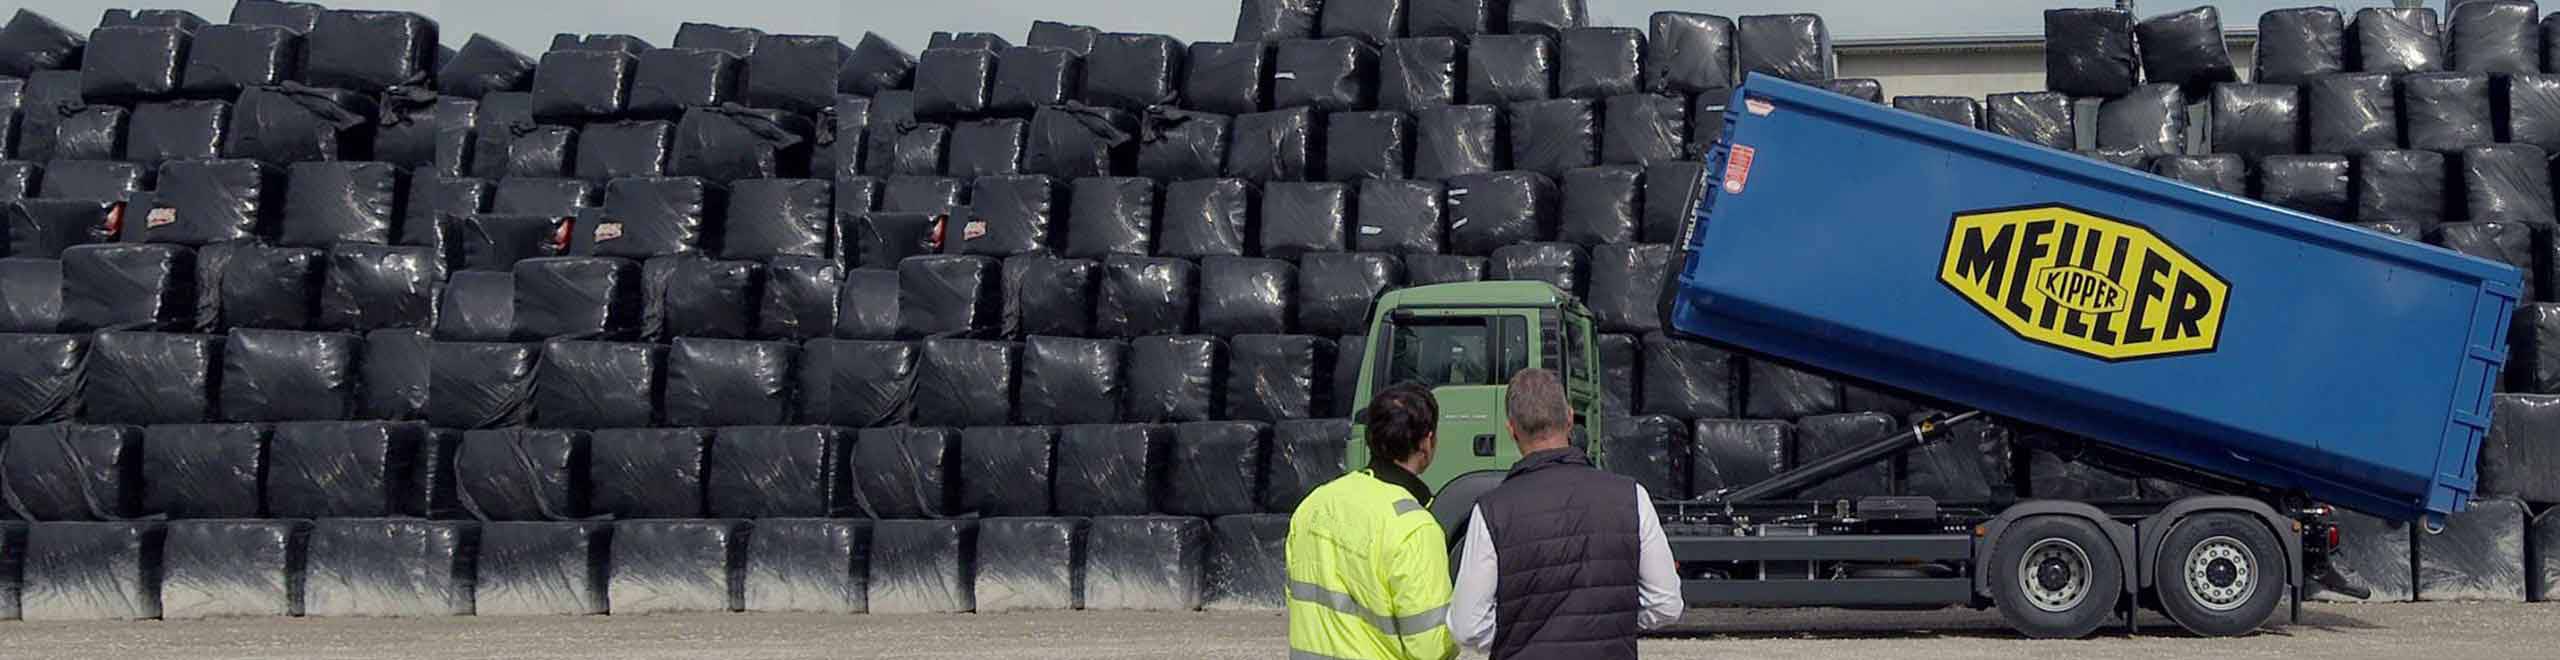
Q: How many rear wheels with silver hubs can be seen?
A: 2